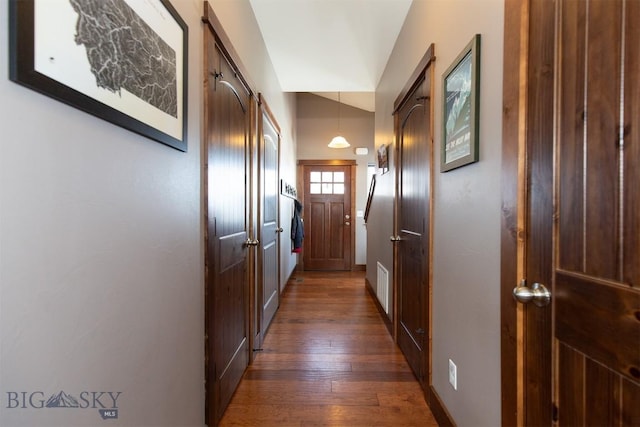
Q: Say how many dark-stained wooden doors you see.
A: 5